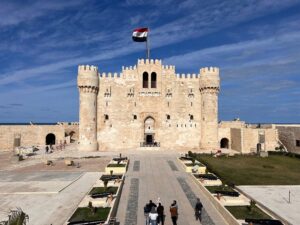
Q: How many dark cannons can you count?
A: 8